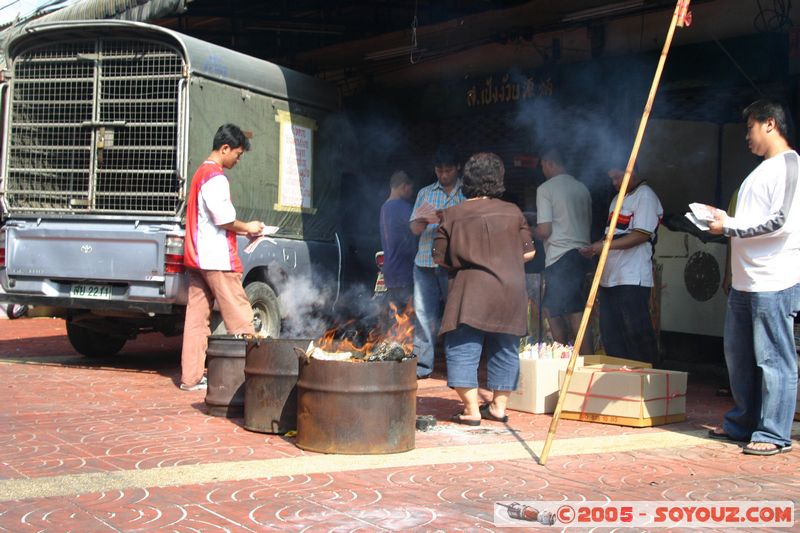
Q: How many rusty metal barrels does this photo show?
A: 3